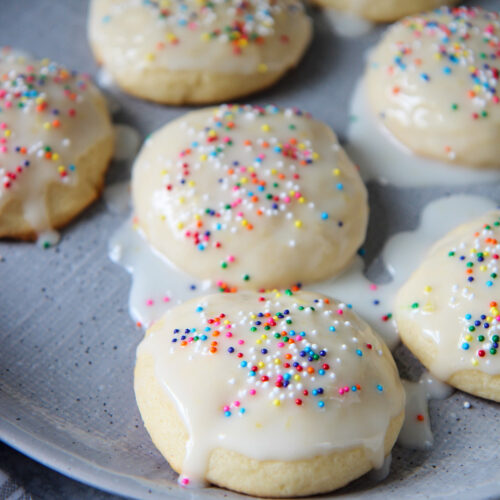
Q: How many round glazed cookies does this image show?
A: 7